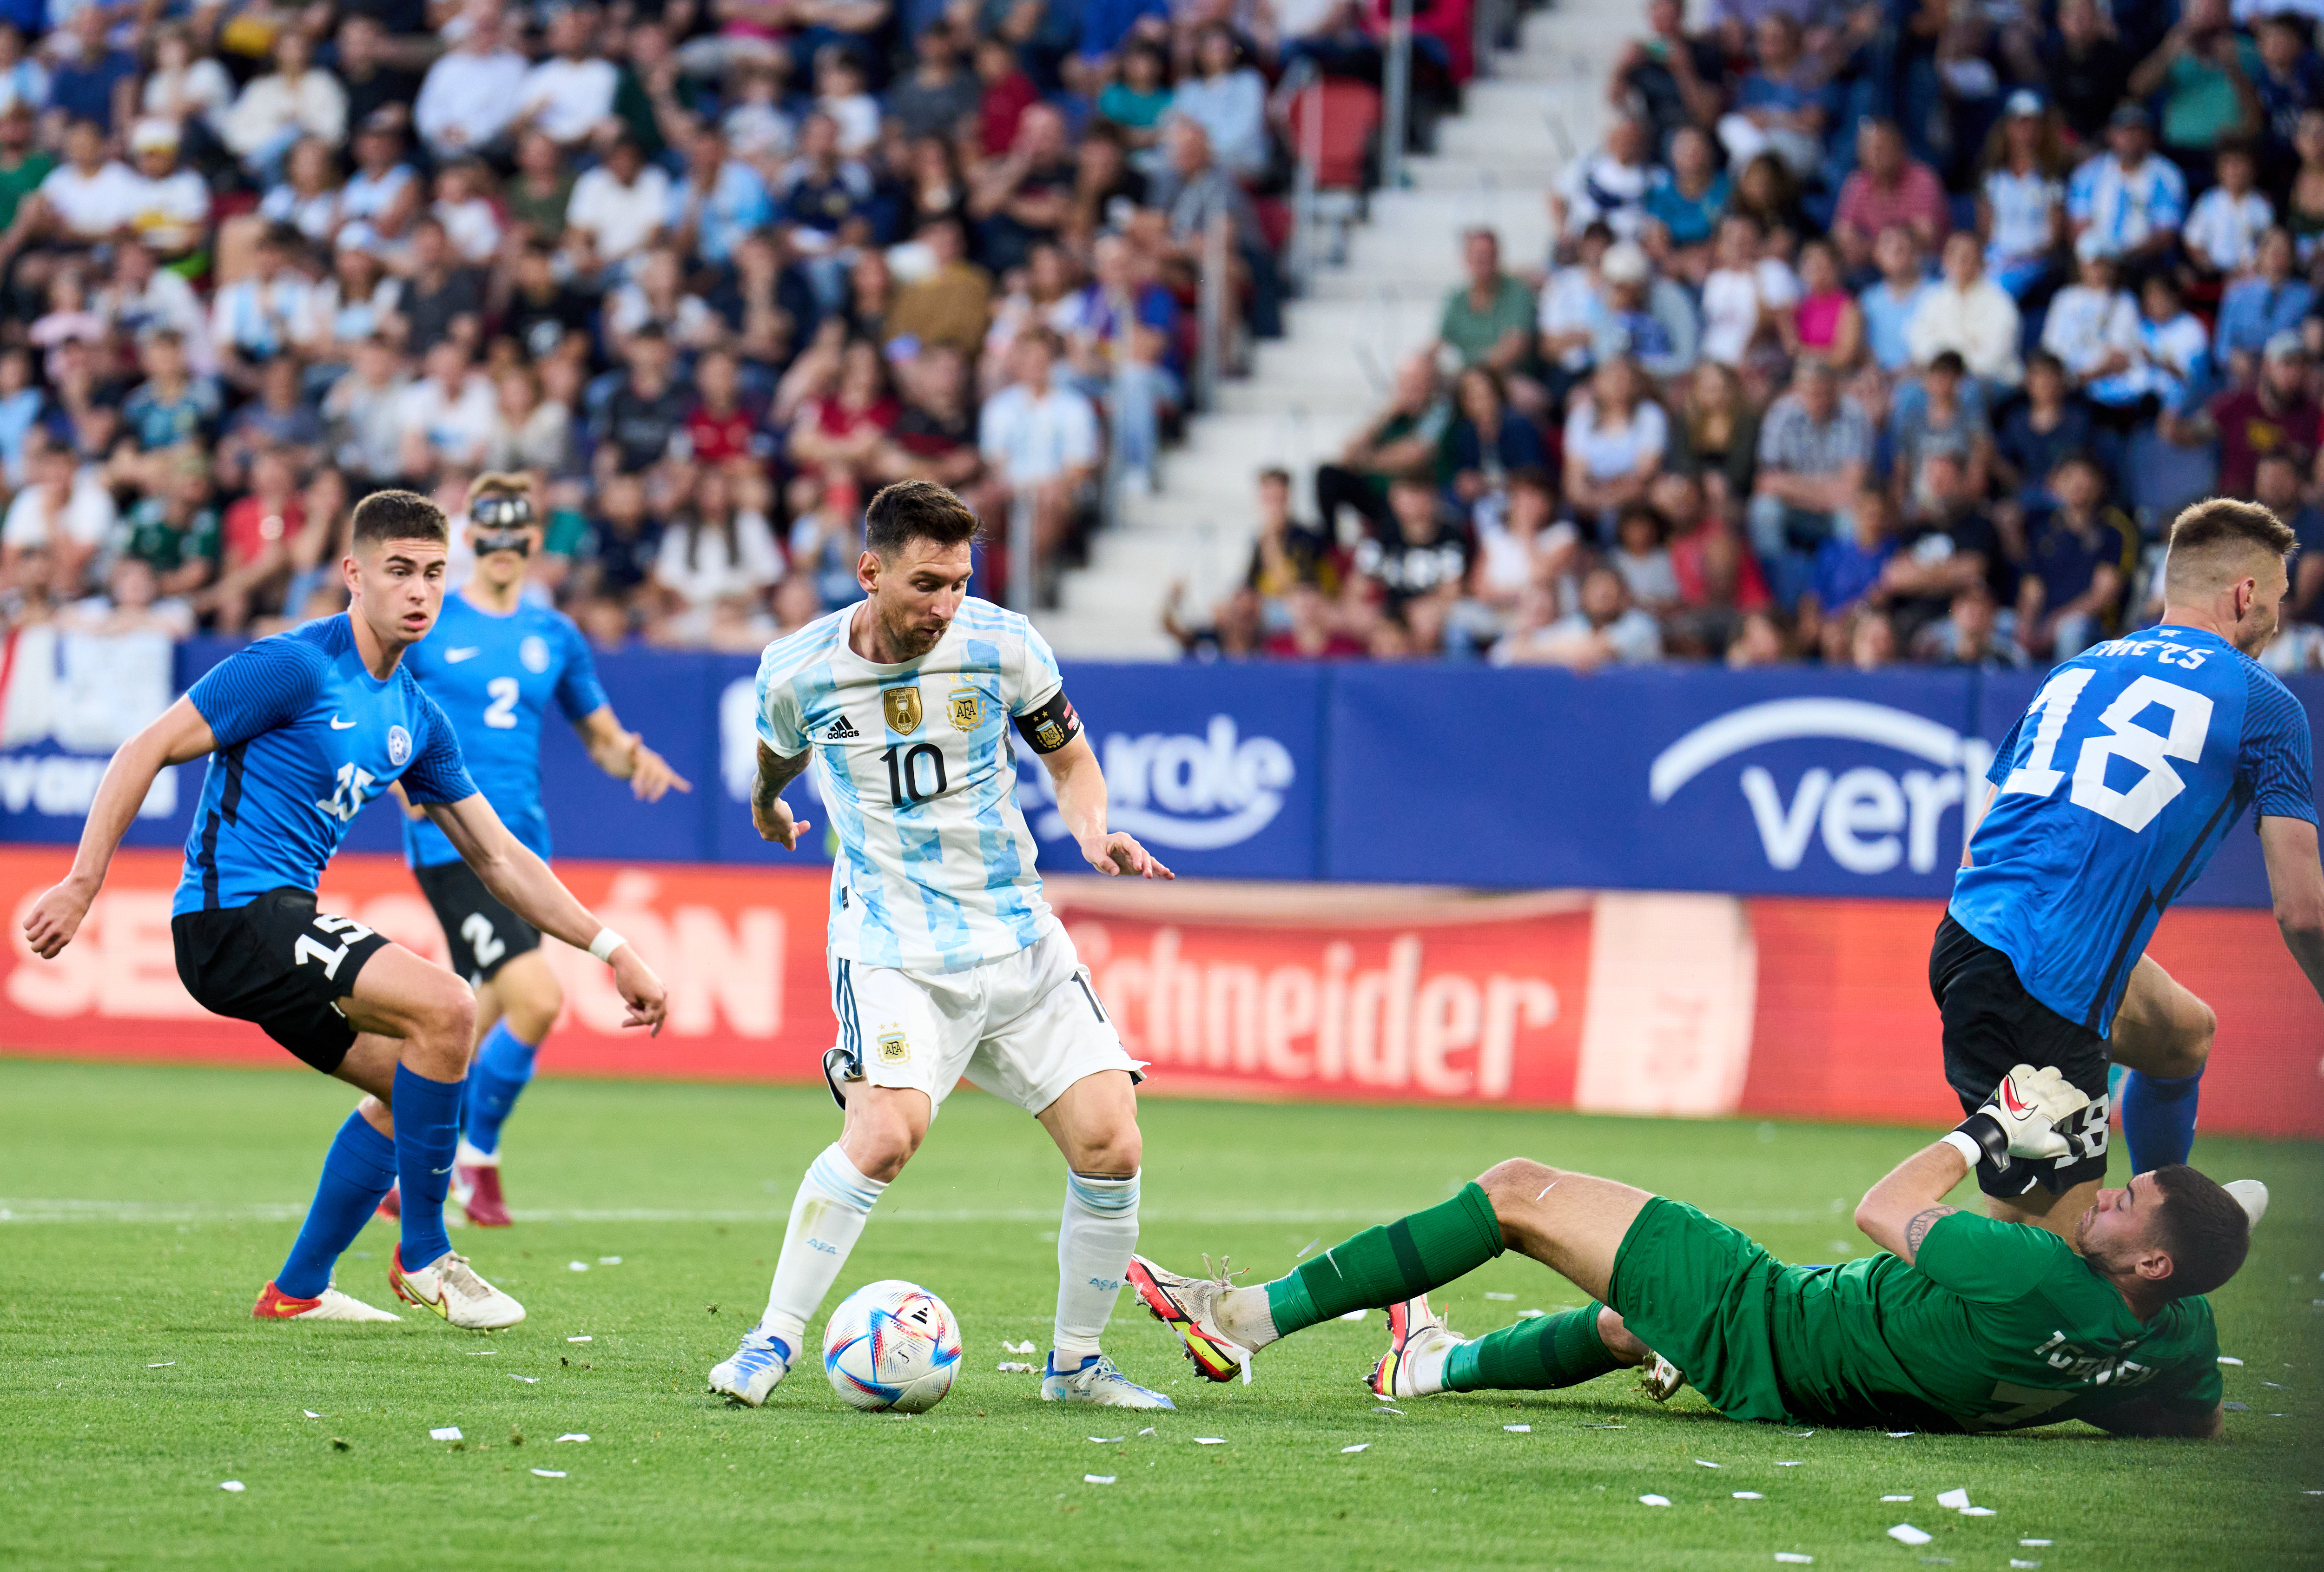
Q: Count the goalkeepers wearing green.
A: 1